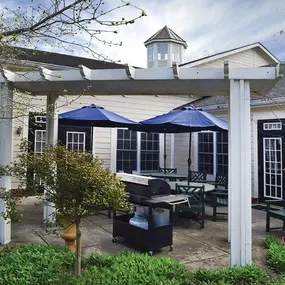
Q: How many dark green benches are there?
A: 1